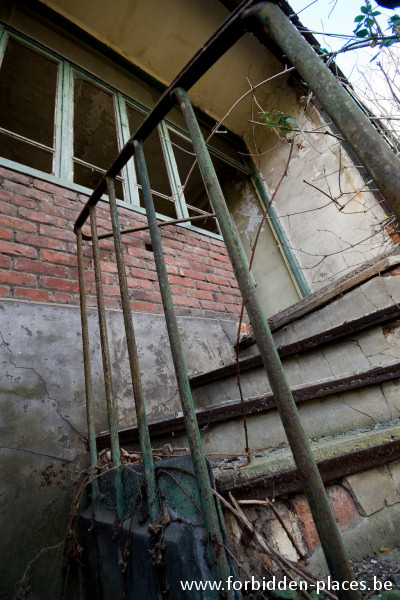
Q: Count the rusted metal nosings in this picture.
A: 3